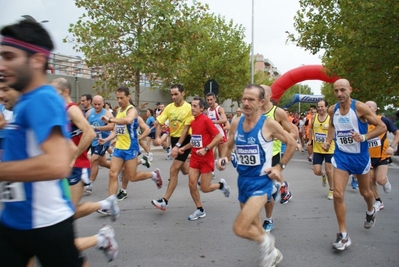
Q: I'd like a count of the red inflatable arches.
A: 1